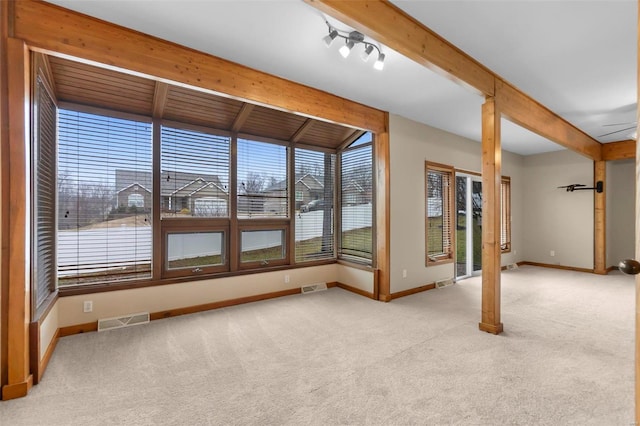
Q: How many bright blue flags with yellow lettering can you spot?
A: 0